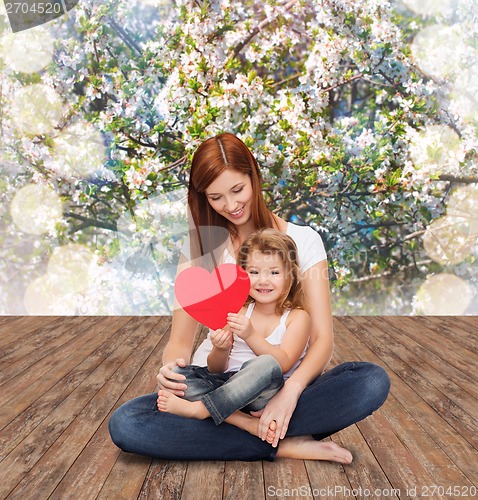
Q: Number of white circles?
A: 12